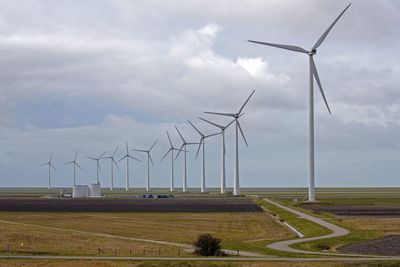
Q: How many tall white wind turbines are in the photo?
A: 12